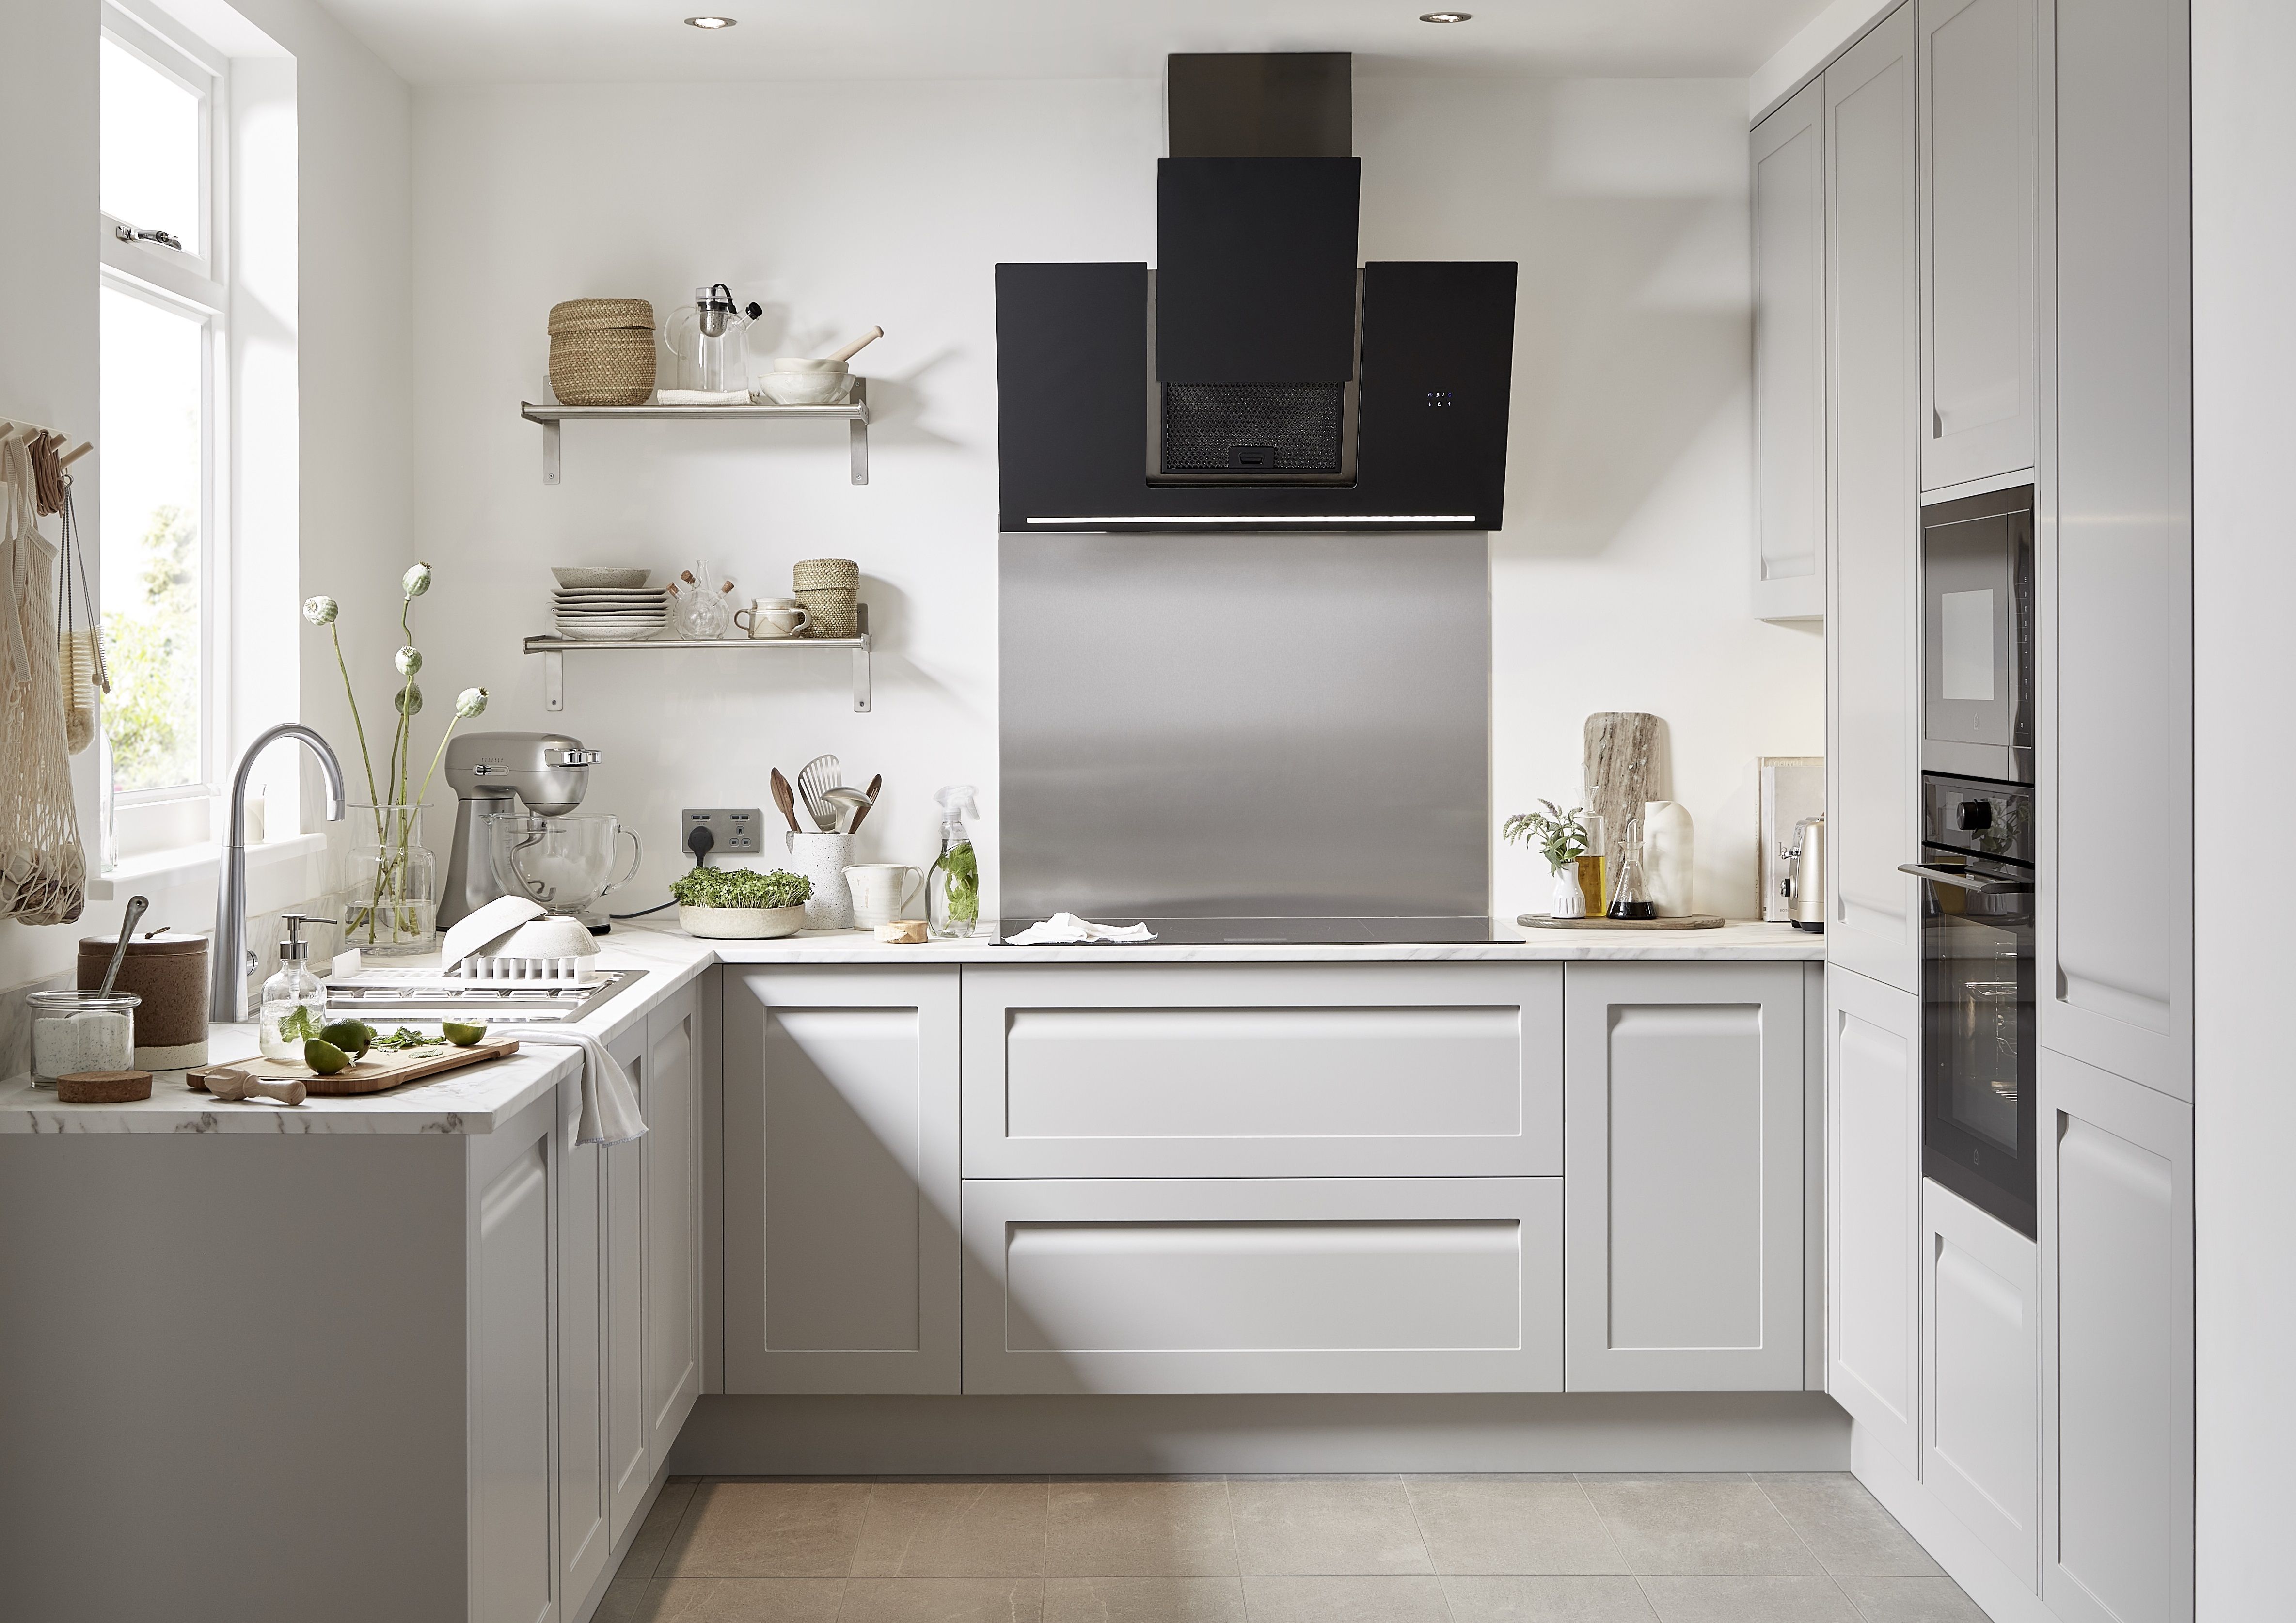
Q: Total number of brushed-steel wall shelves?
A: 2